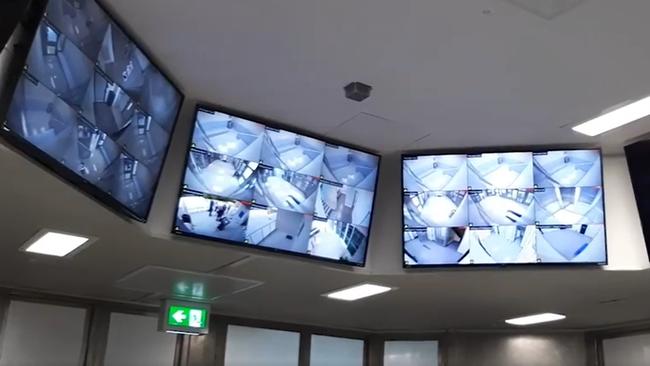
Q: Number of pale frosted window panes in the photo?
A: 6